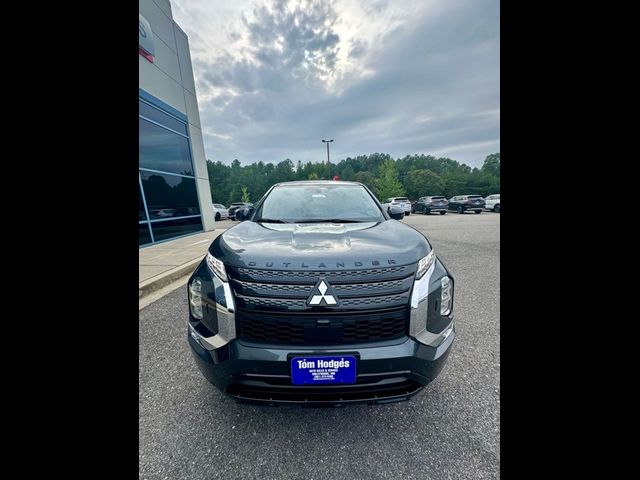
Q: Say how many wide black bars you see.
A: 2